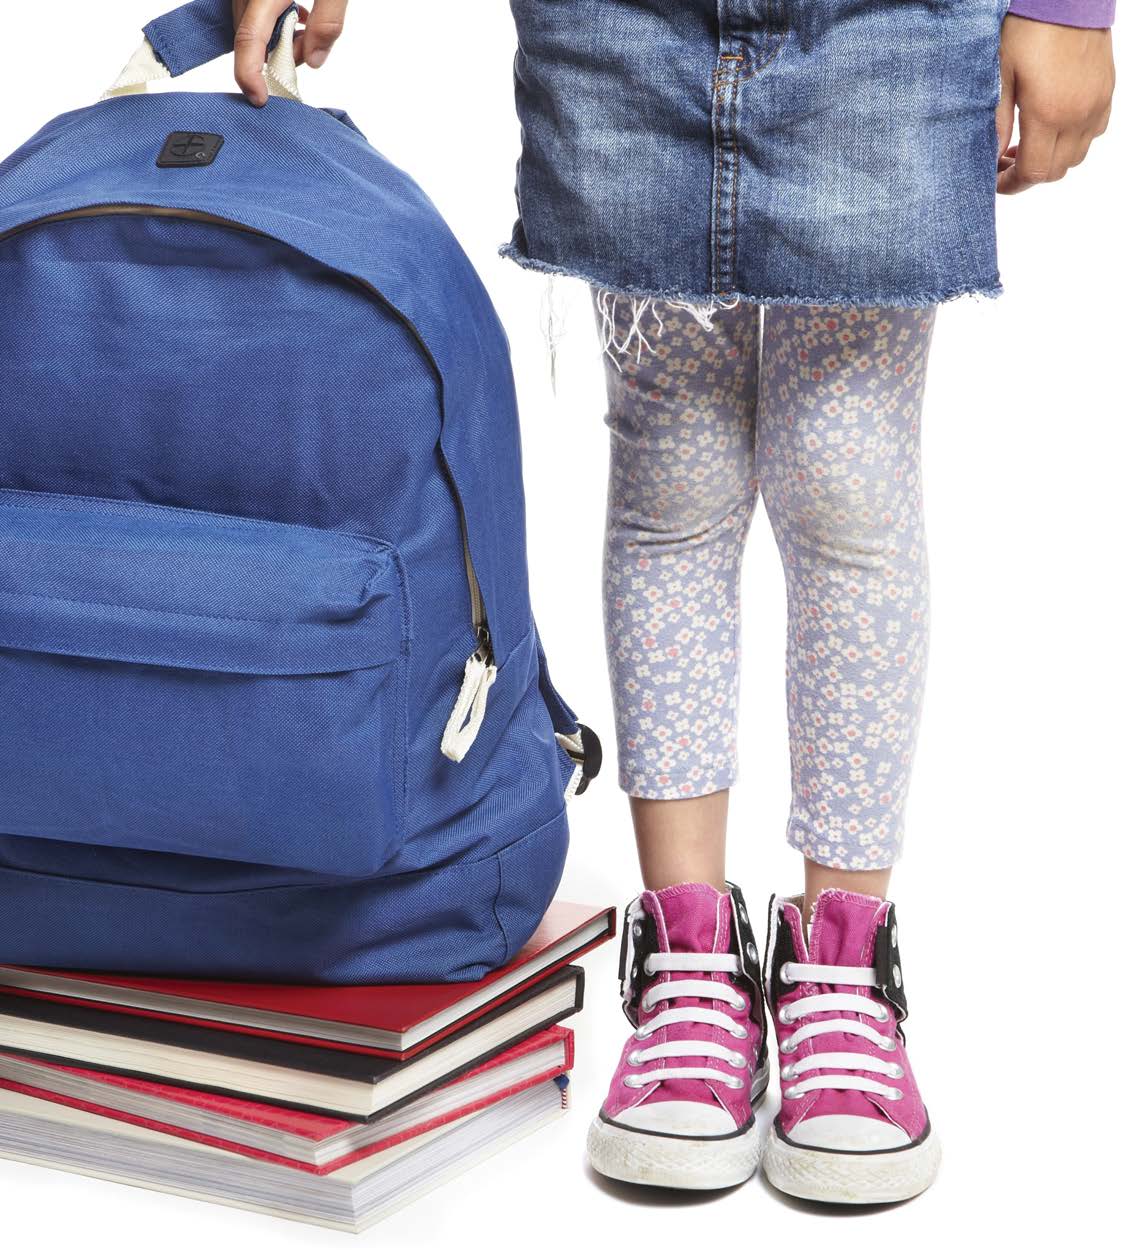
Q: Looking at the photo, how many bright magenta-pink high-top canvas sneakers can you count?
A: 2